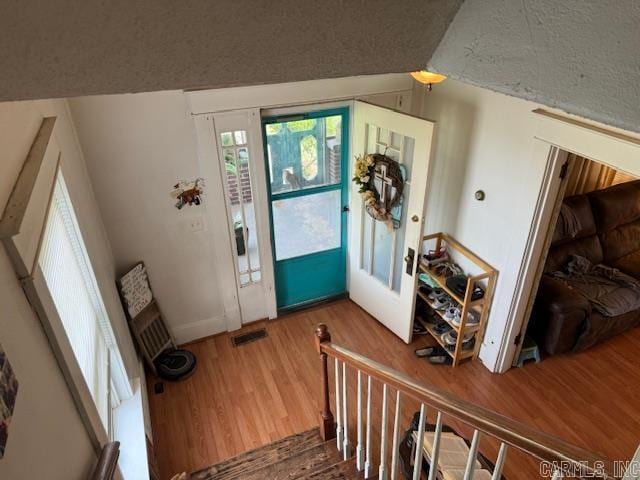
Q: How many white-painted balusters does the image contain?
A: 11